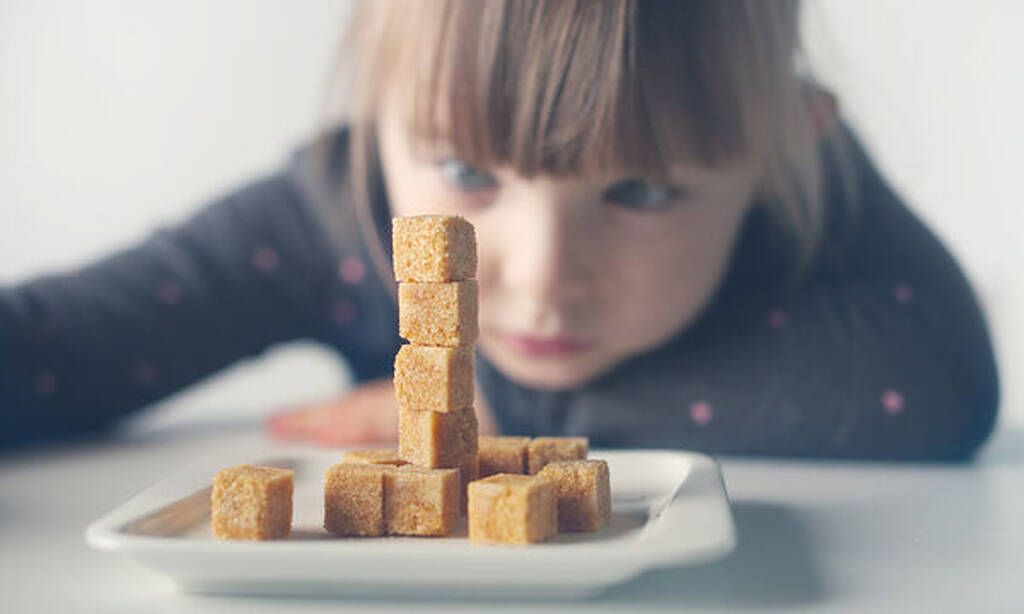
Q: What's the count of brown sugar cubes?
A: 13